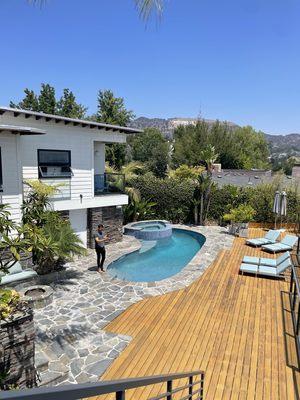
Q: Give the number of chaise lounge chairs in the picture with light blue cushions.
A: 4